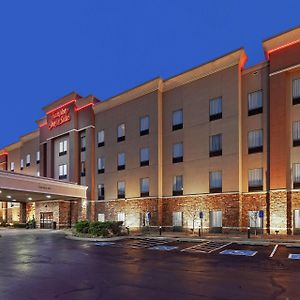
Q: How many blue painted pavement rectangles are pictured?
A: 4